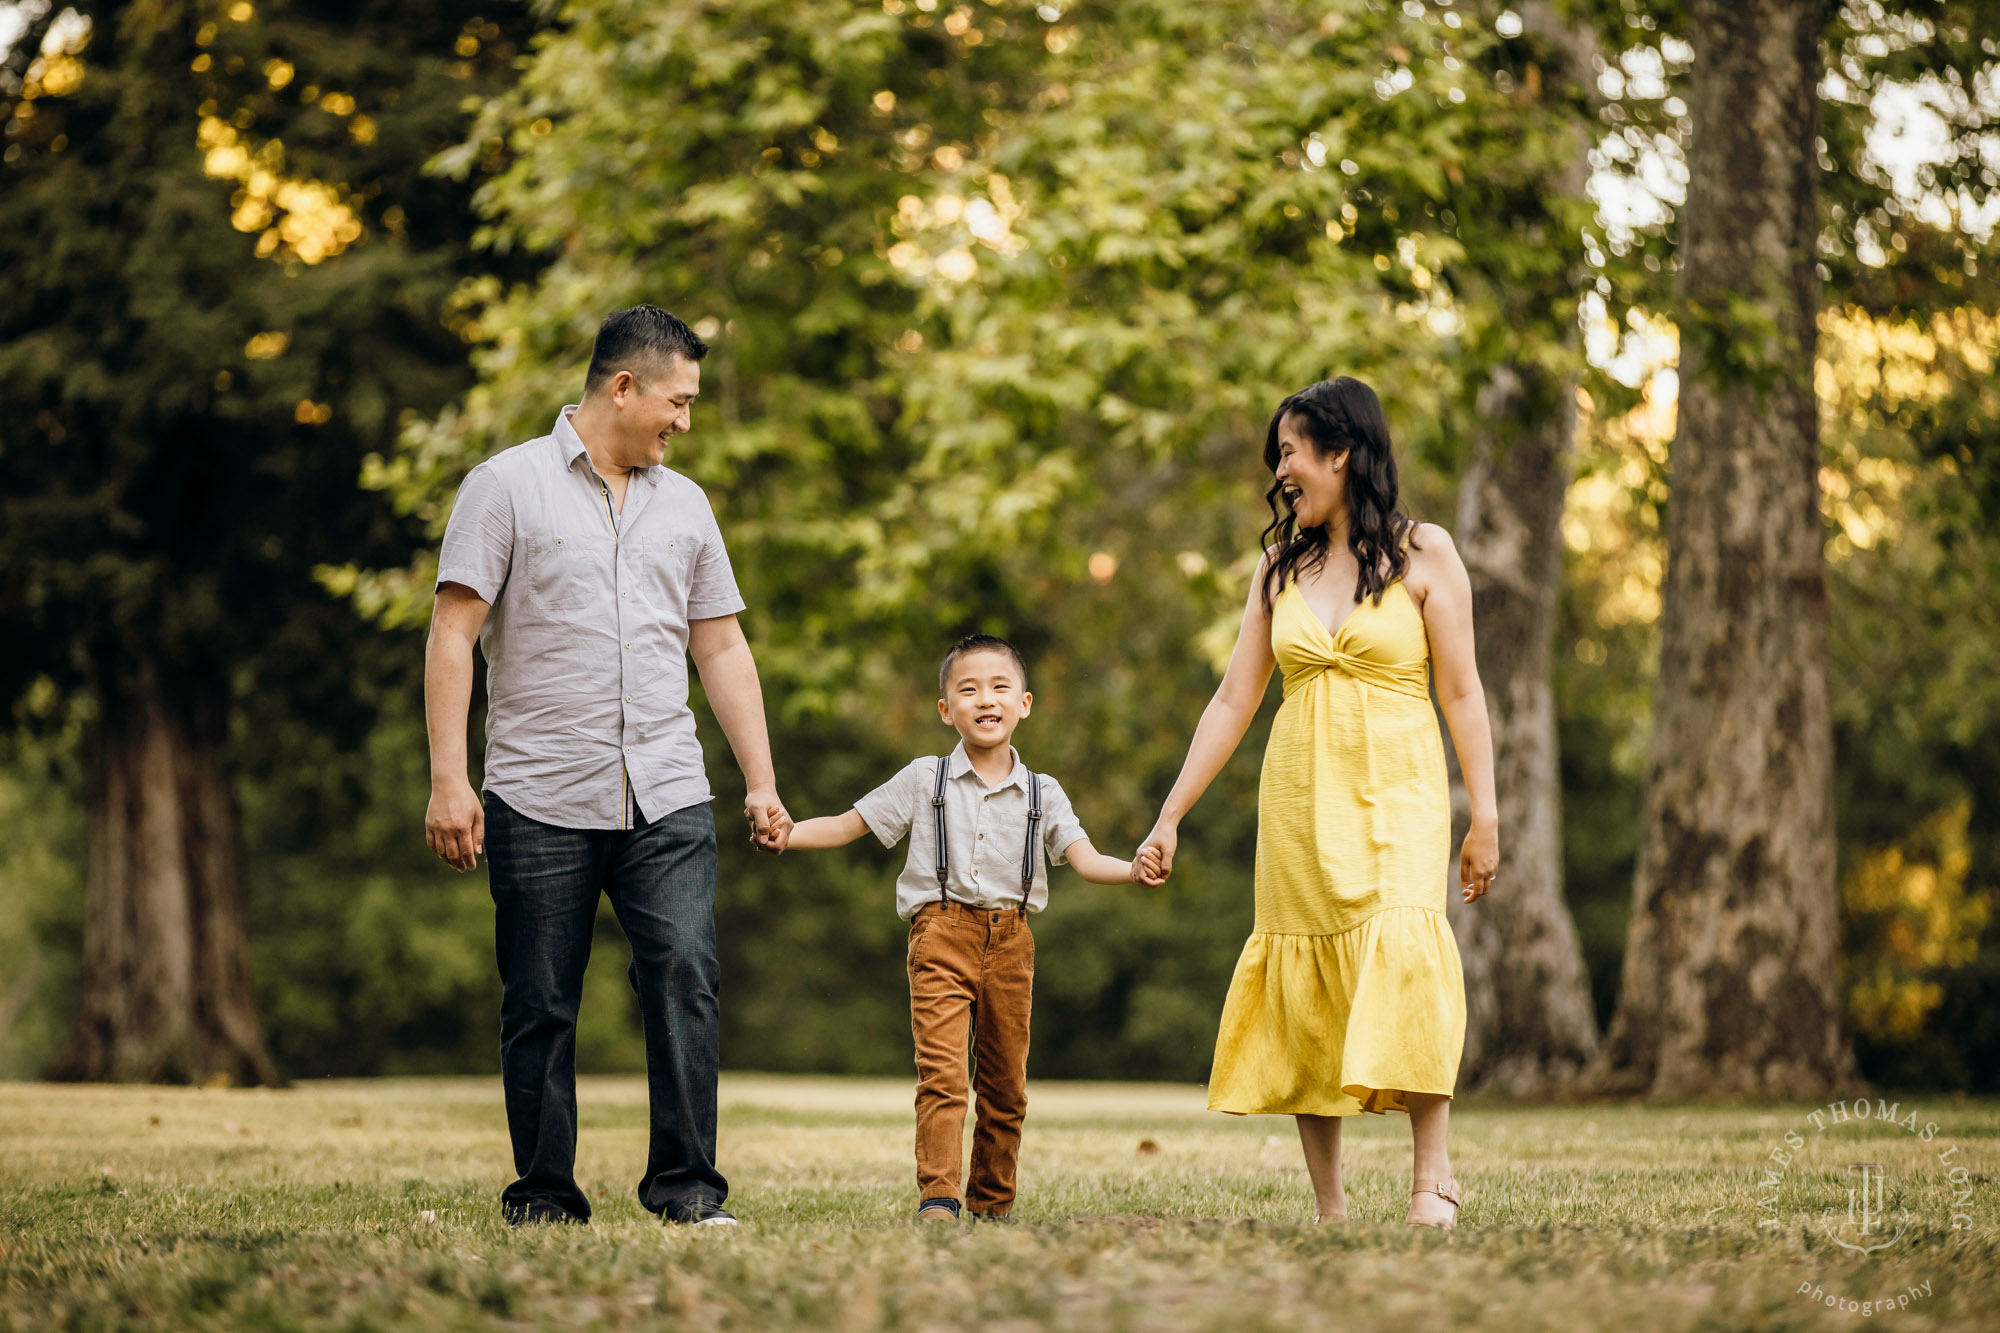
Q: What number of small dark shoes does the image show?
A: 2